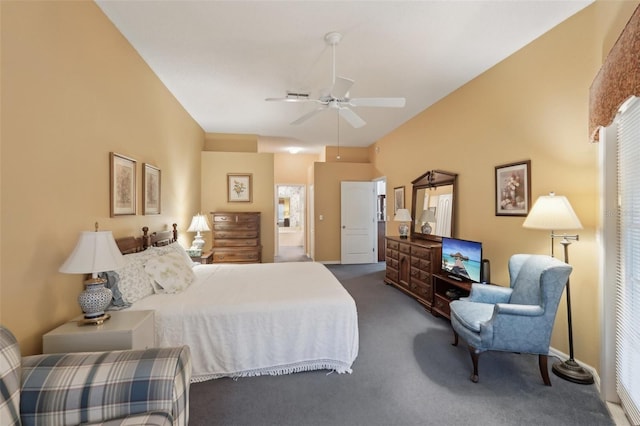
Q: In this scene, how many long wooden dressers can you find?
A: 1